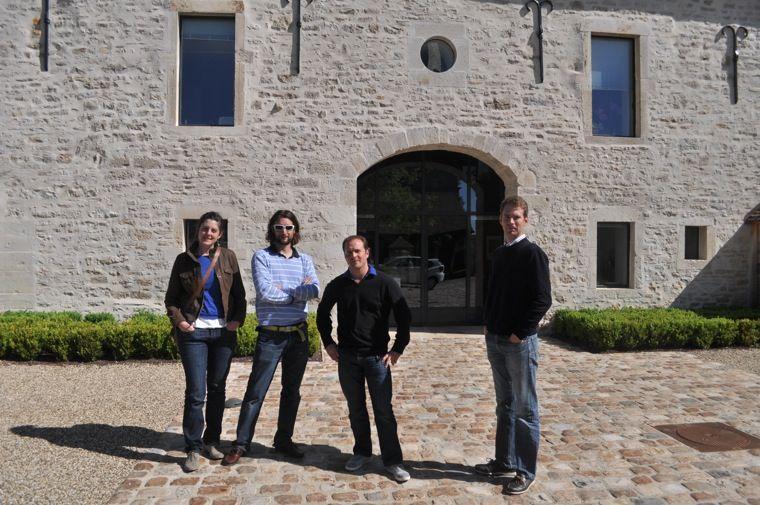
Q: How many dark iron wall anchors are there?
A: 4